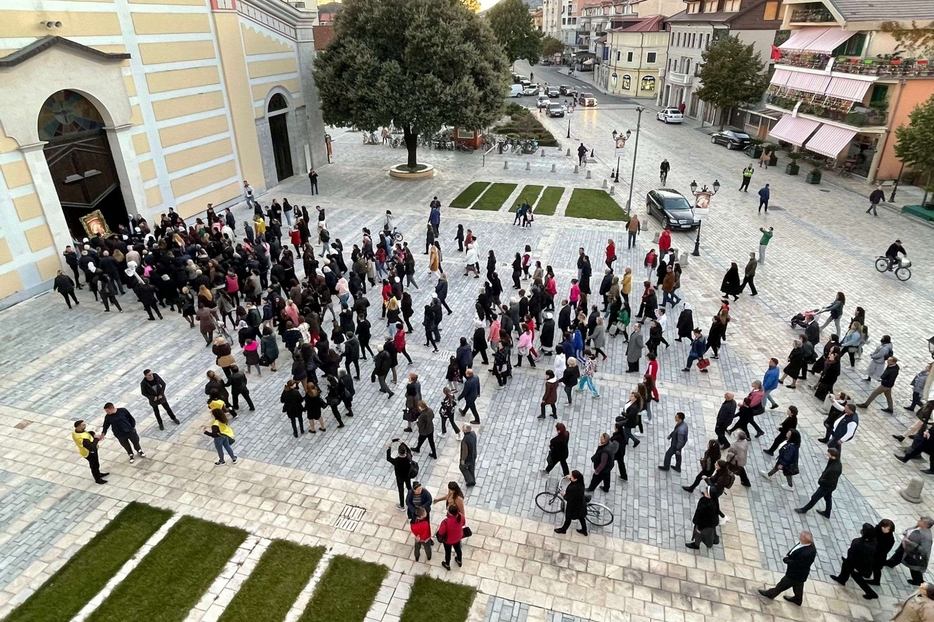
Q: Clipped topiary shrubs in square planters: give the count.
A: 4